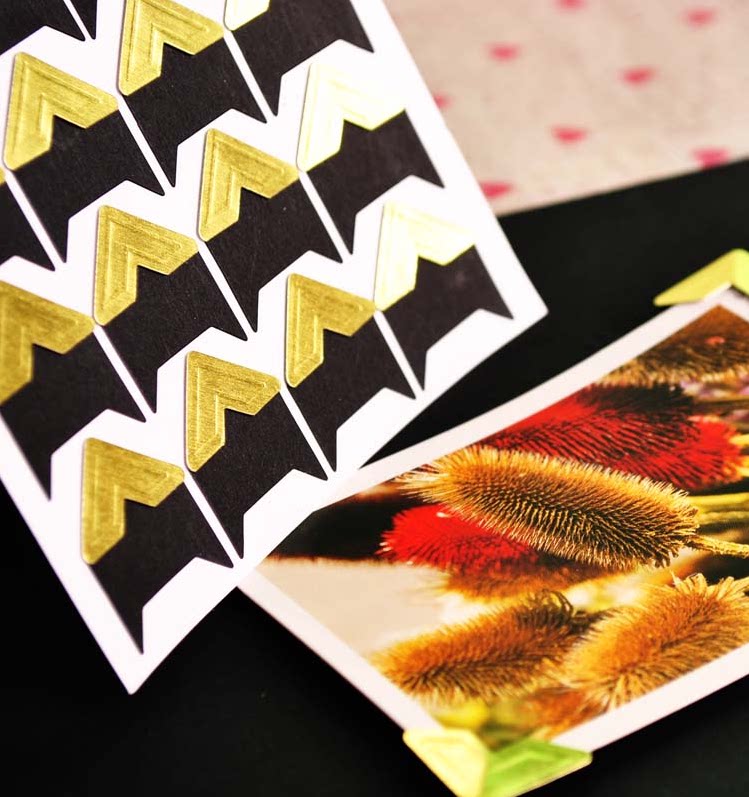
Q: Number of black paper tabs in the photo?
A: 14